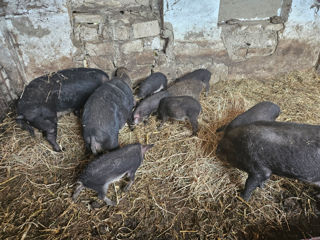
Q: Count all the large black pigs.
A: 3